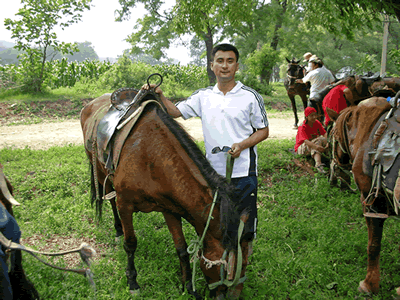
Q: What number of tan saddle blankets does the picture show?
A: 1